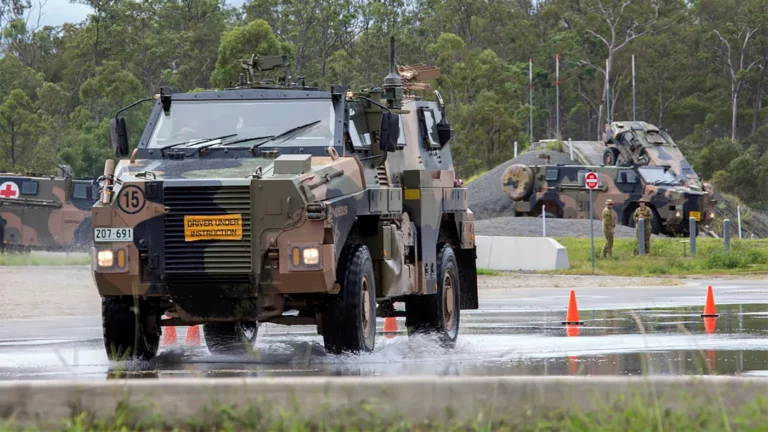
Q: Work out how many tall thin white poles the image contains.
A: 4